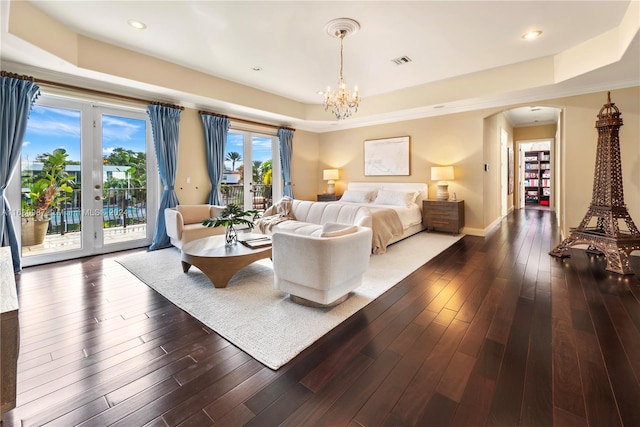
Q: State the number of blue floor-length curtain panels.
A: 4